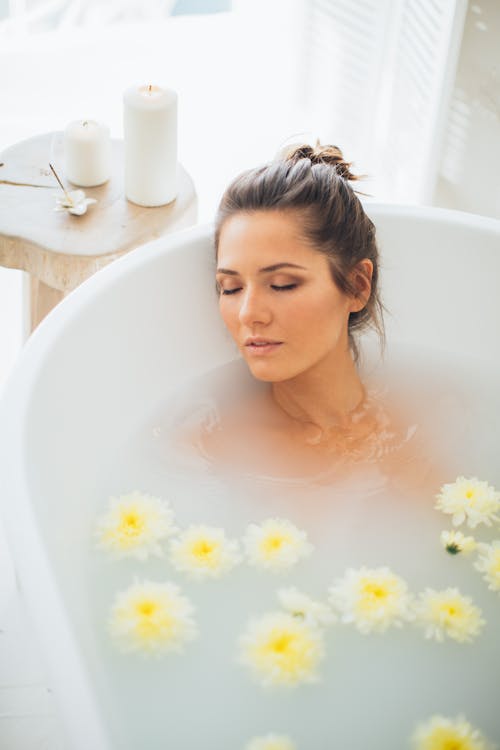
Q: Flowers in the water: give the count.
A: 13